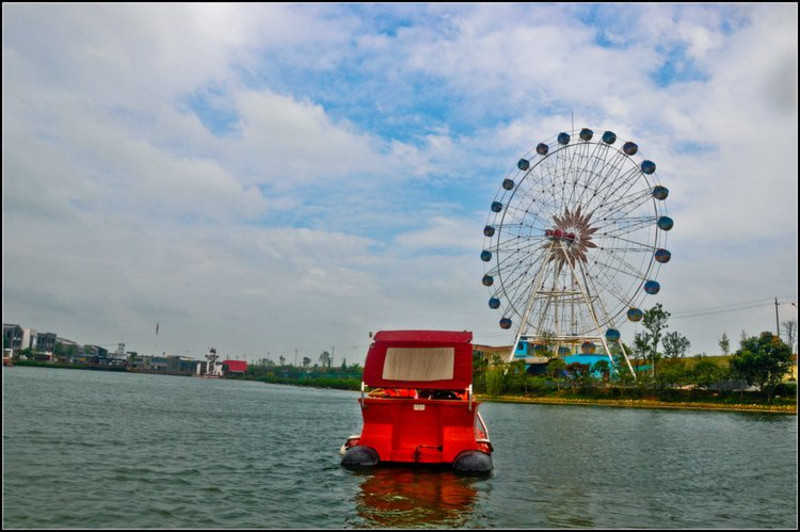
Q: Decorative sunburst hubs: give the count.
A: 1